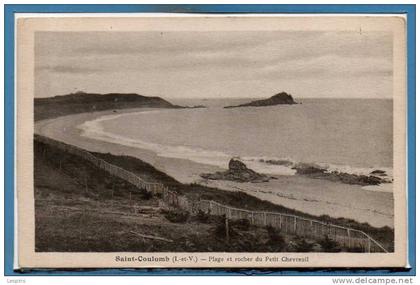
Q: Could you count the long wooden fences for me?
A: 1